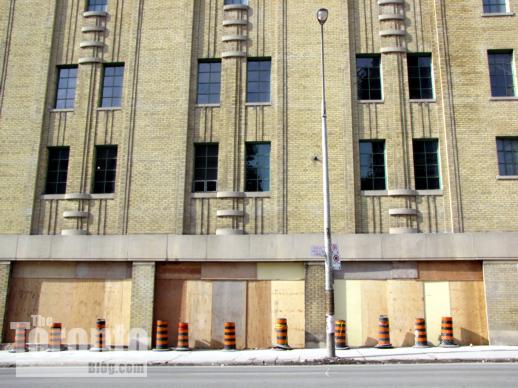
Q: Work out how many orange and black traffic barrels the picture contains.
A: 11